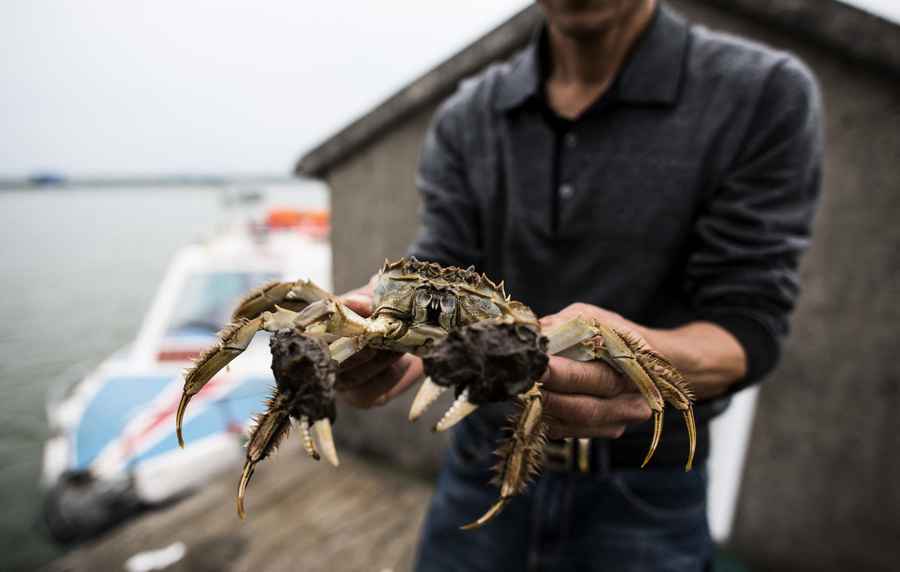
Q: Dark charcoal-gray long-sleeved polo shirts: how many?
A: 1